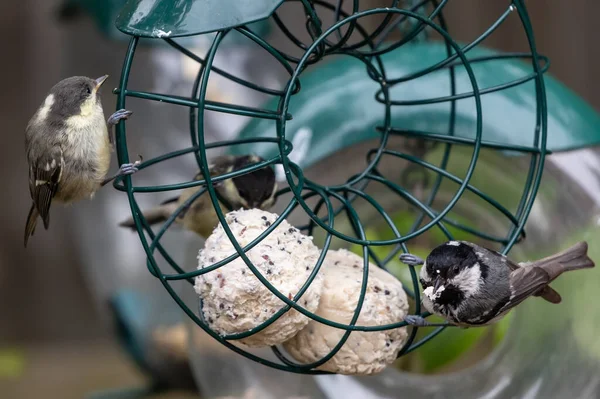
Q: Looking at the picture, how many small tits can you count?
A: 3